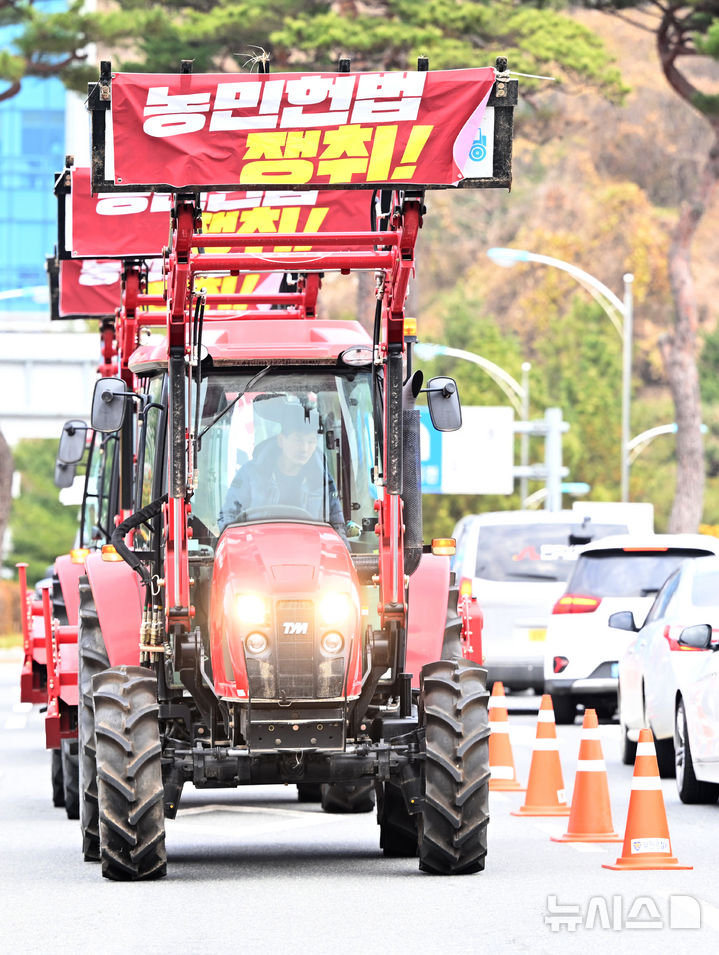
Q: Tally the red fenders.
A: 3